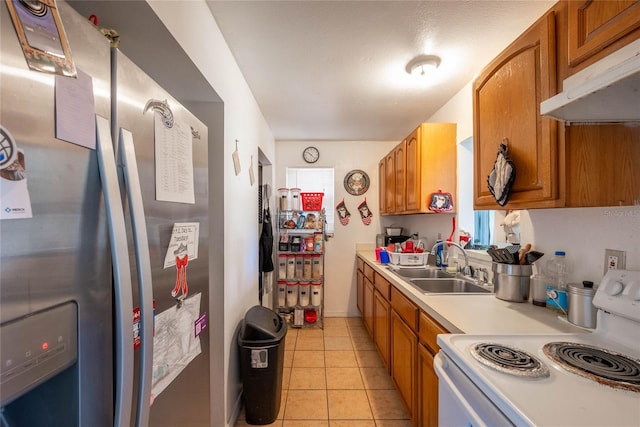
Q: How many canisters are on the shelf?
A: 11